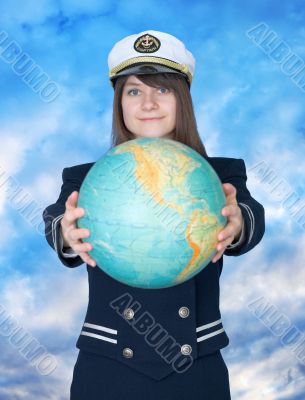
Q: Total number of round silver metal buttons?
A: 4